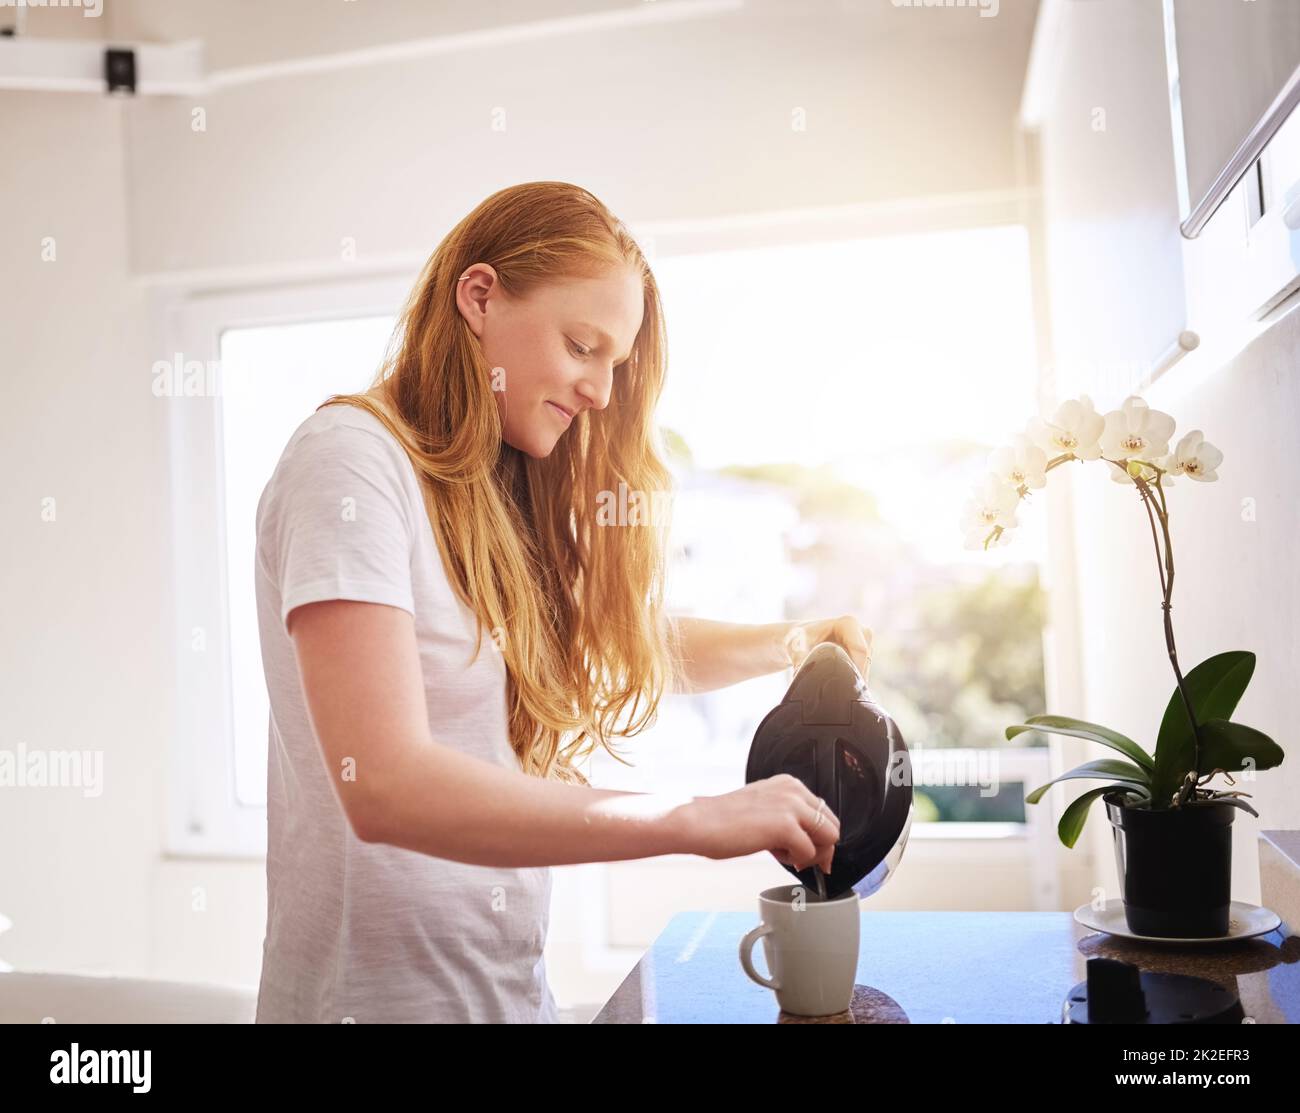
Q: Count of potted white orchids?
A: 1